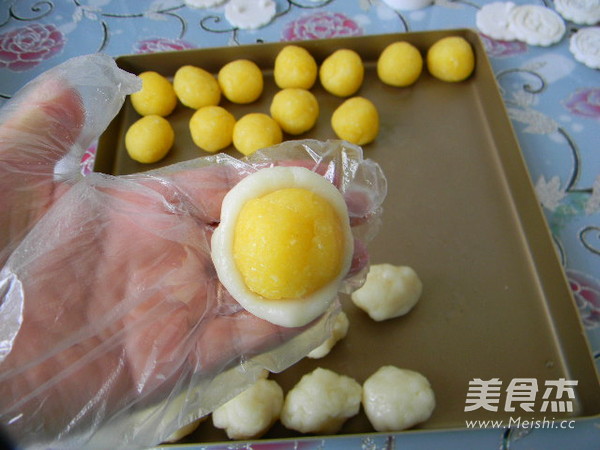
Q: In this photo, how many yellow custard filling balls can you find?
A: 13